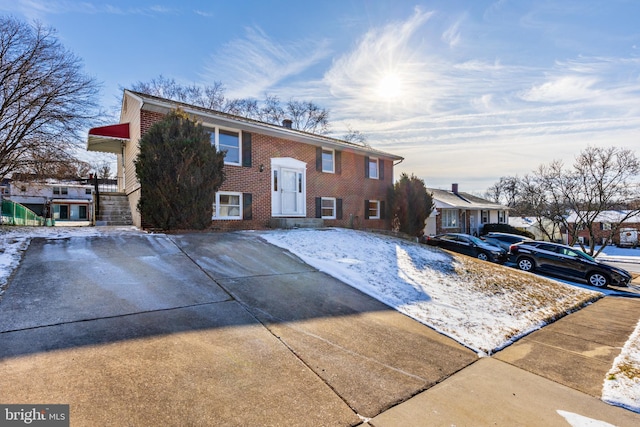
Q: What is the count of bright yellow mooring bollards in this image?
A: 0